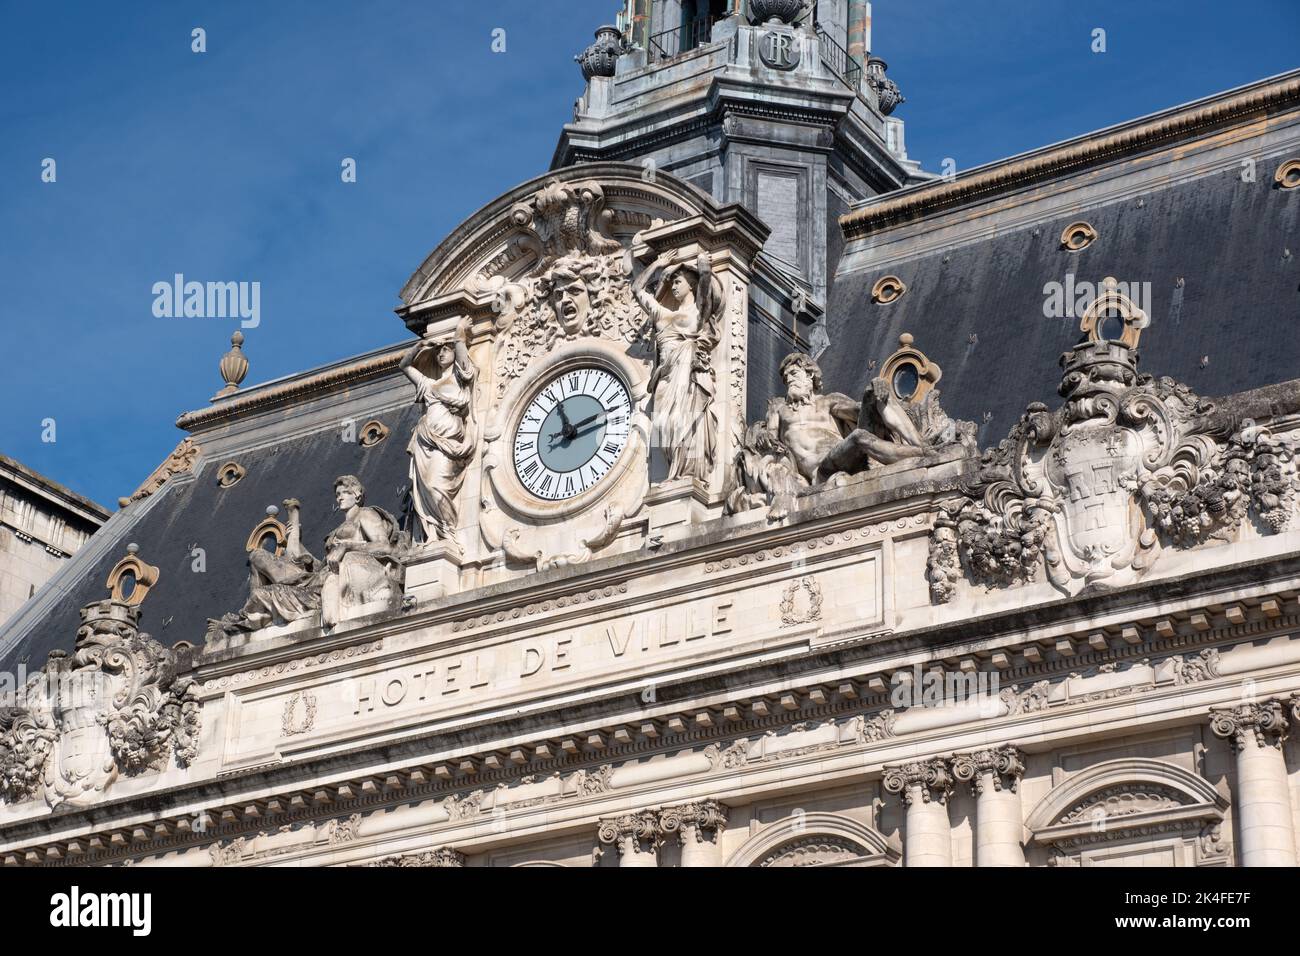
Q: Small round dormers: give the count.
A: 5